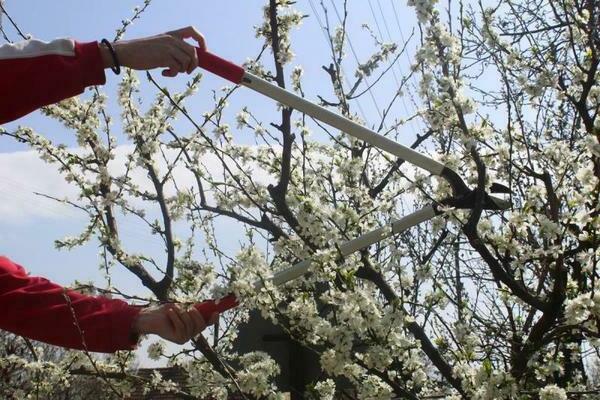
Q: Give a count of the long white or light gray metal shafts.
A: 2